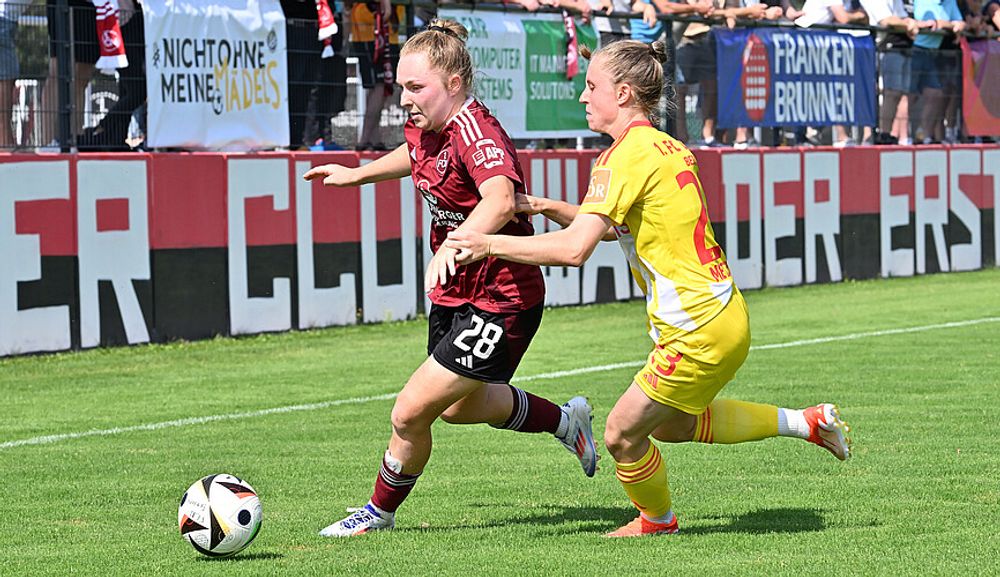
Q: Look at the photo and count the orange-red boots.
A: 2